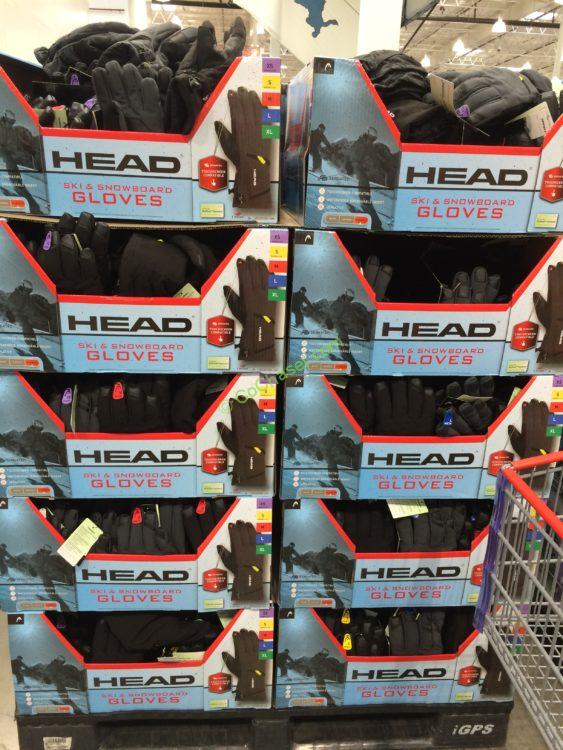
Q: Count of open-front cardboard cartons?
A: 10